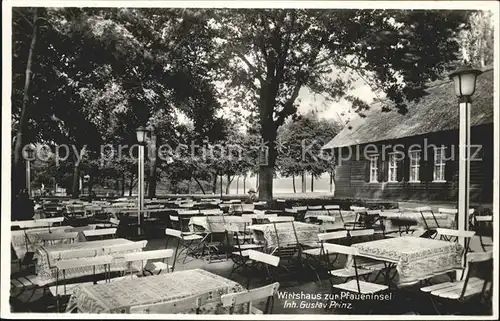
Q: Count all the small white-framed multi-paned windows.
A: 4